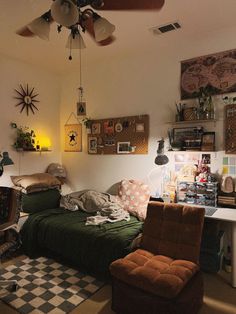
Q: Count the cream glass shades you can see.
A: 4